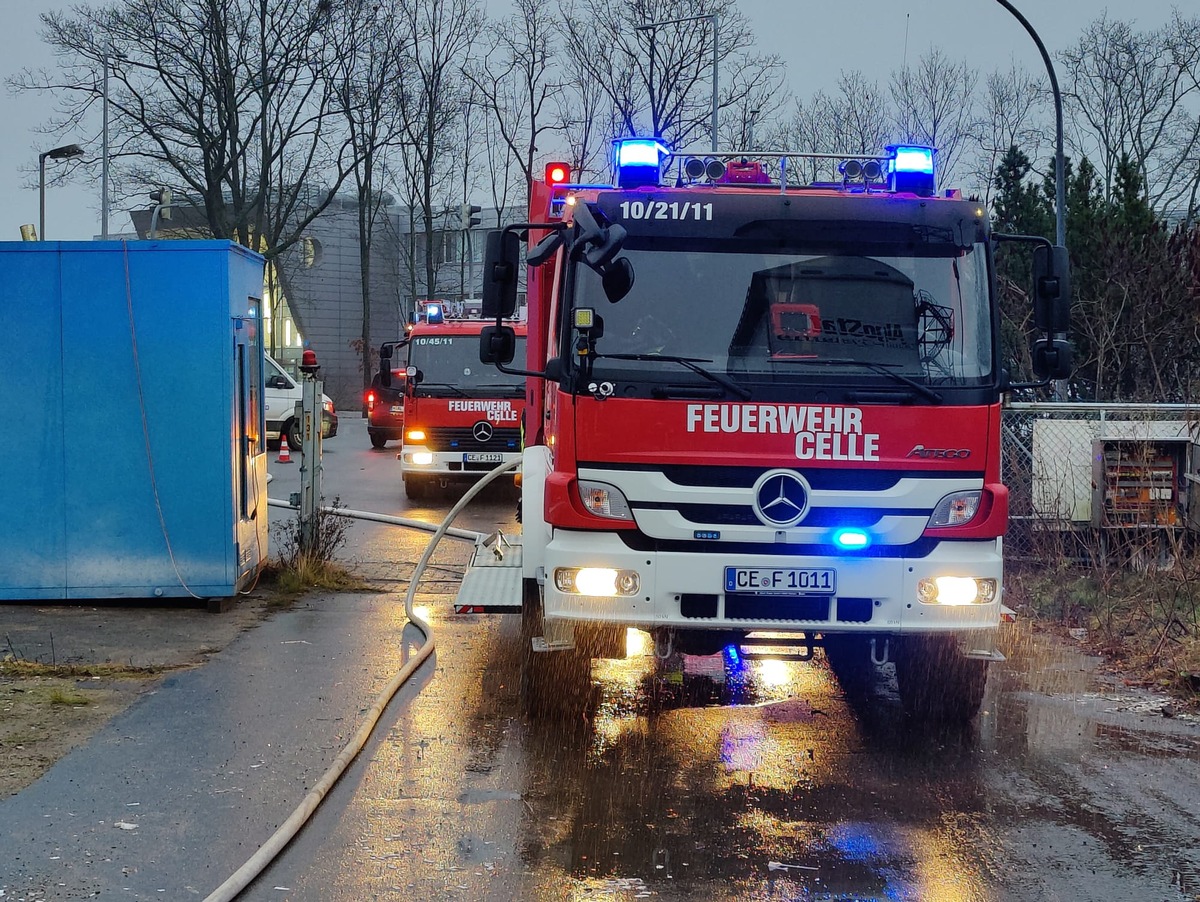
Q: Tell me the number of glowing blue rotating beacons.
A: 3